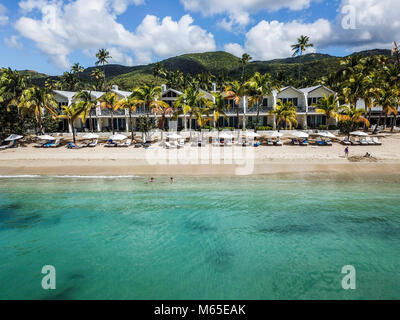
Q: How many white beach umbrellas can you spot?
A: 11